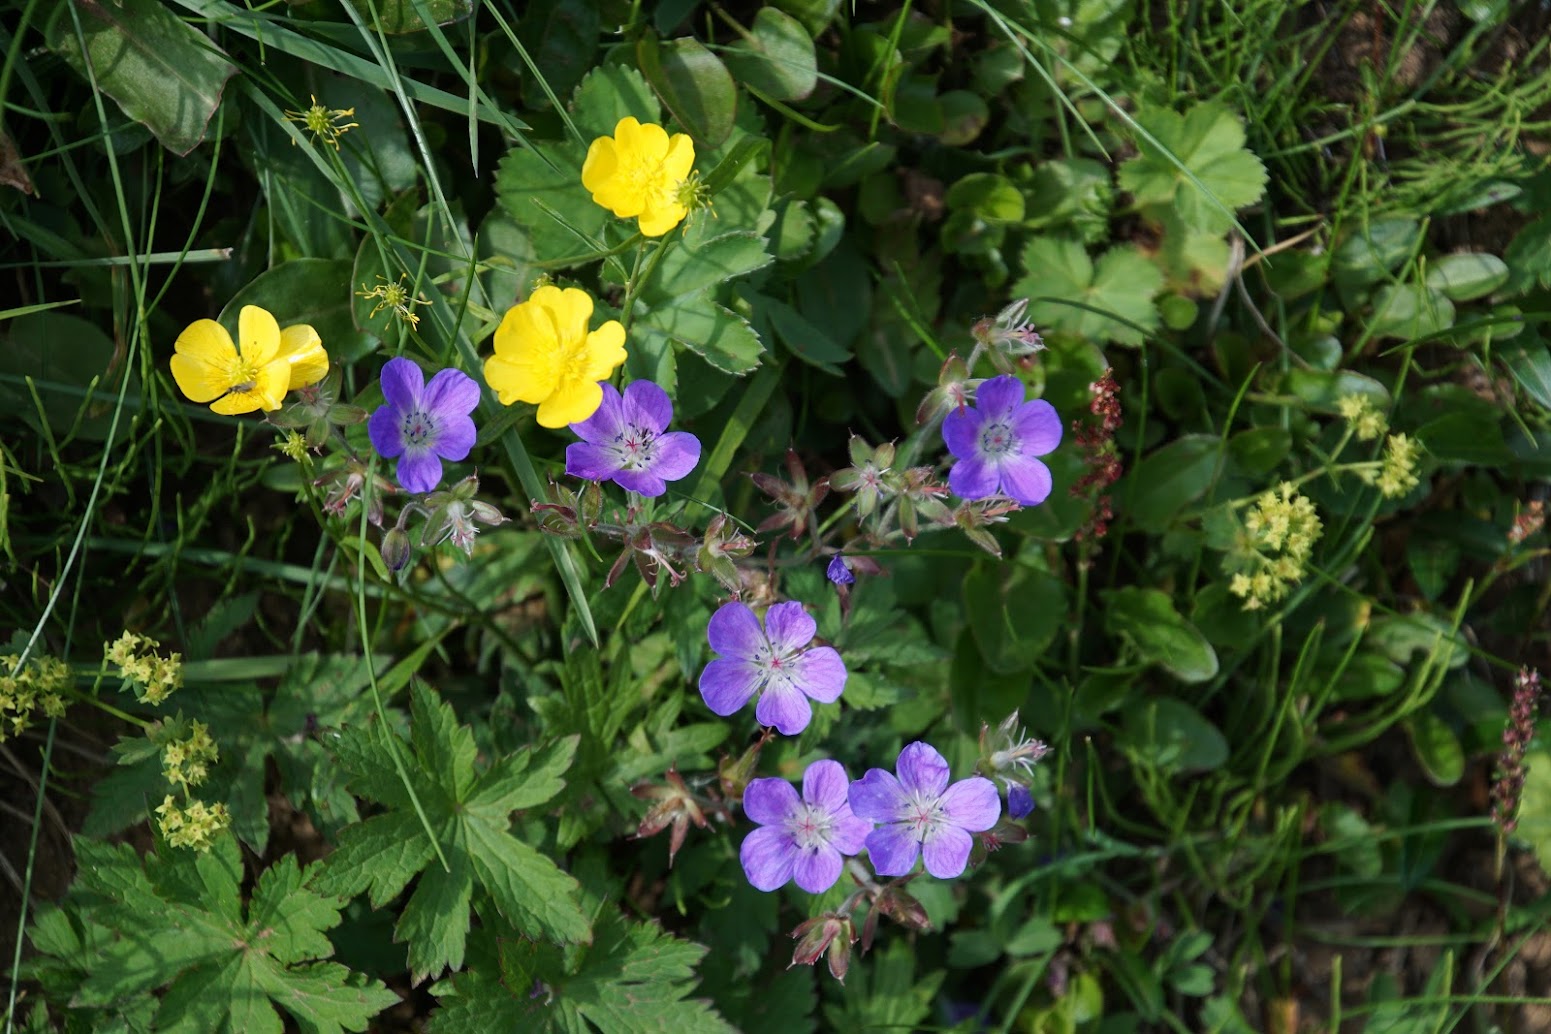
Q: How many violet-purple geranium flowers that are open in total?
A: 6